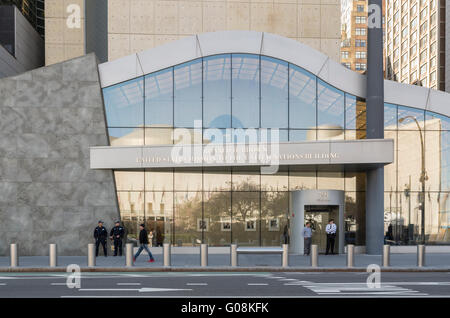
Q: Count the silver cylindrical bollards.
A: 12